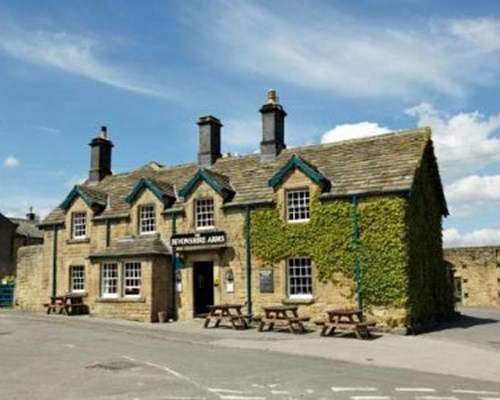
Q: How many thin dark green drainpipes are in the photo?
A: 5